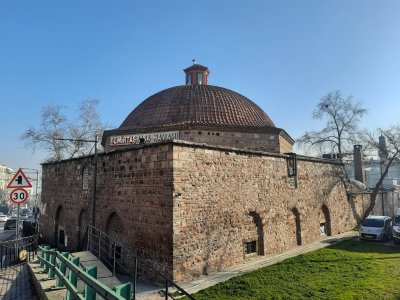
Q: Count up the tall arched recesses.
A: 6